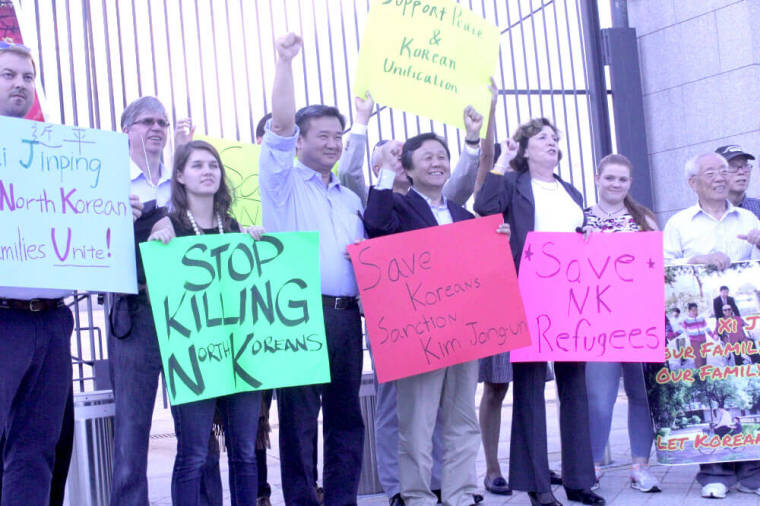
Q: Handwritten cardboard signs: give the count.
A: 6